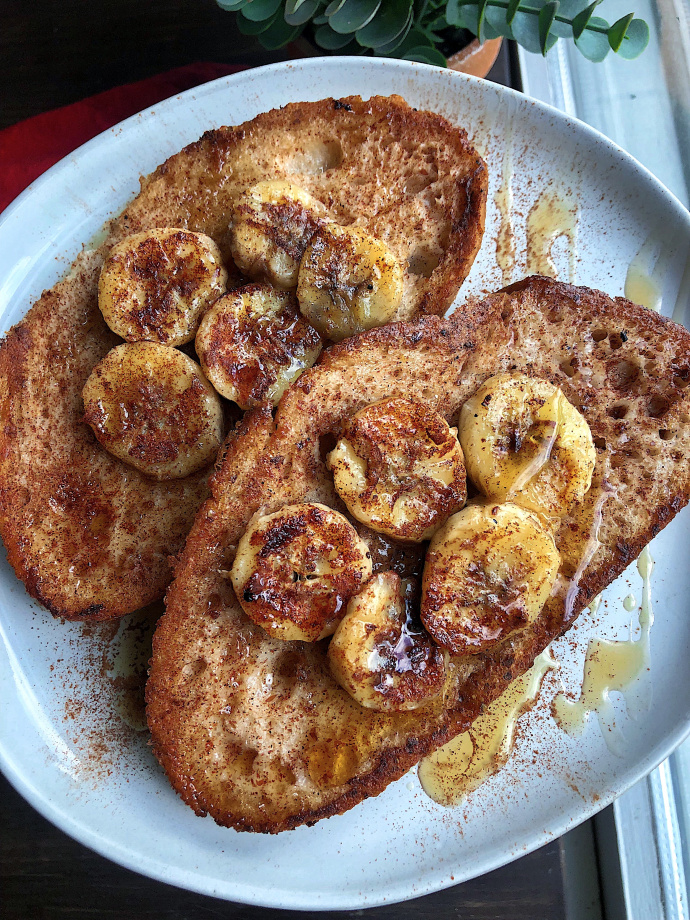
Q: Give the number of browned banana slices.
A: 10